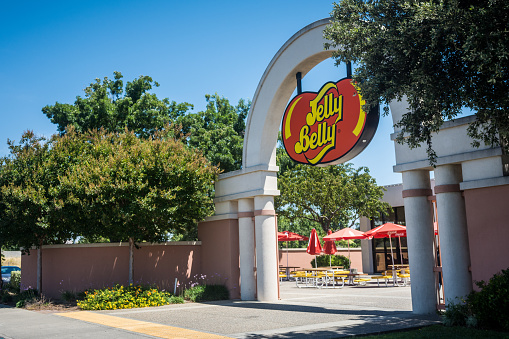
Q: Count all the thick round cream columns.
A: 4